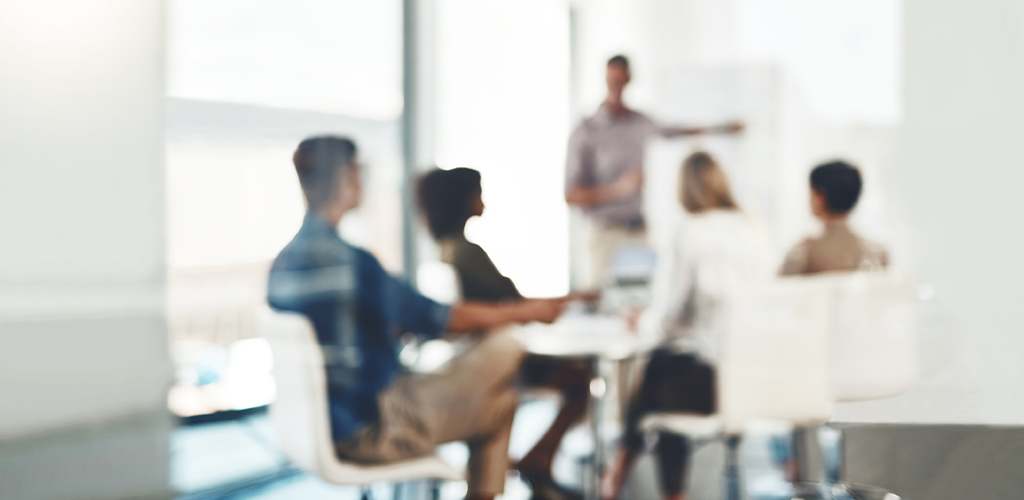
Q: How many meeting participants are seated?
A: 4